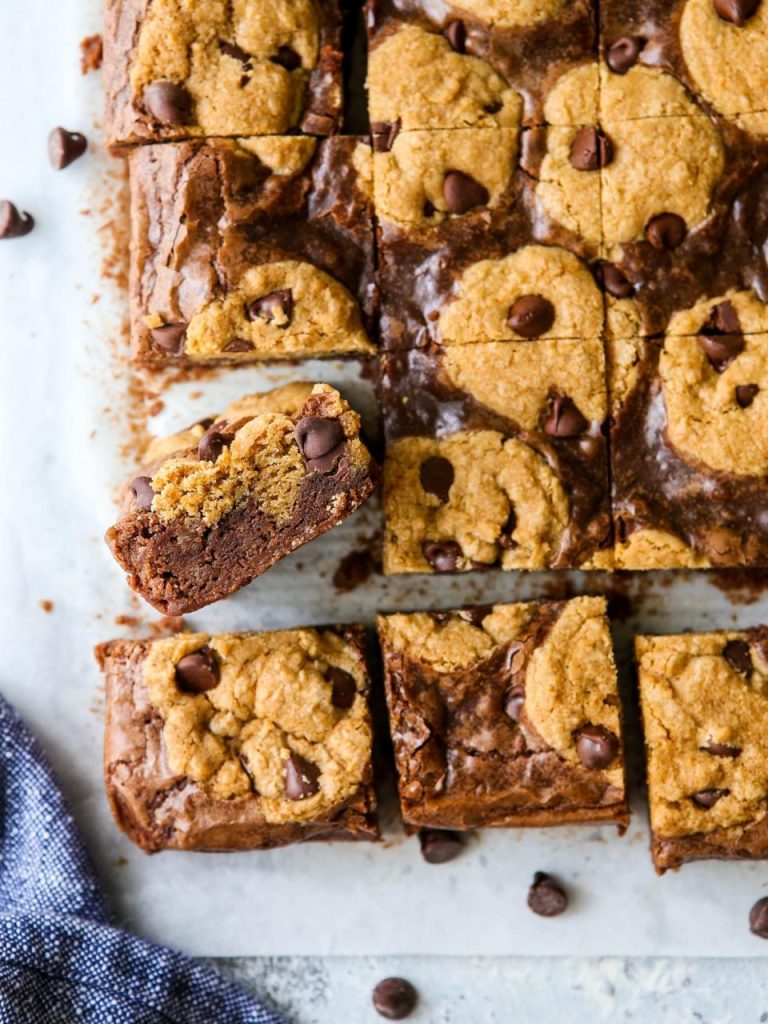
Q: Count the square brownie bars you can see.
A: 12